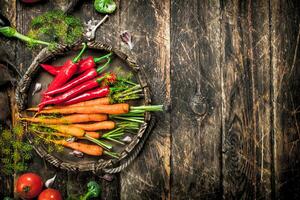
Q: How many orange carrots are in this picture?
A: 7